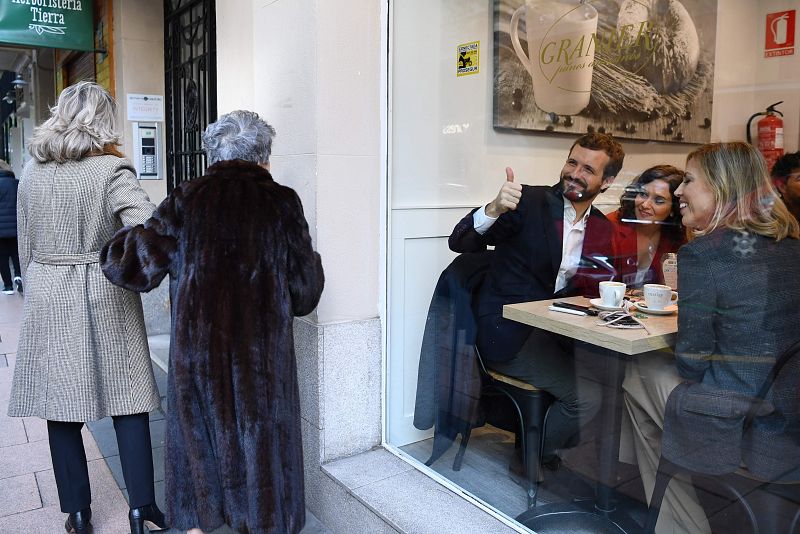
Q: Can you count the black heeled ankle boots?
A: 2